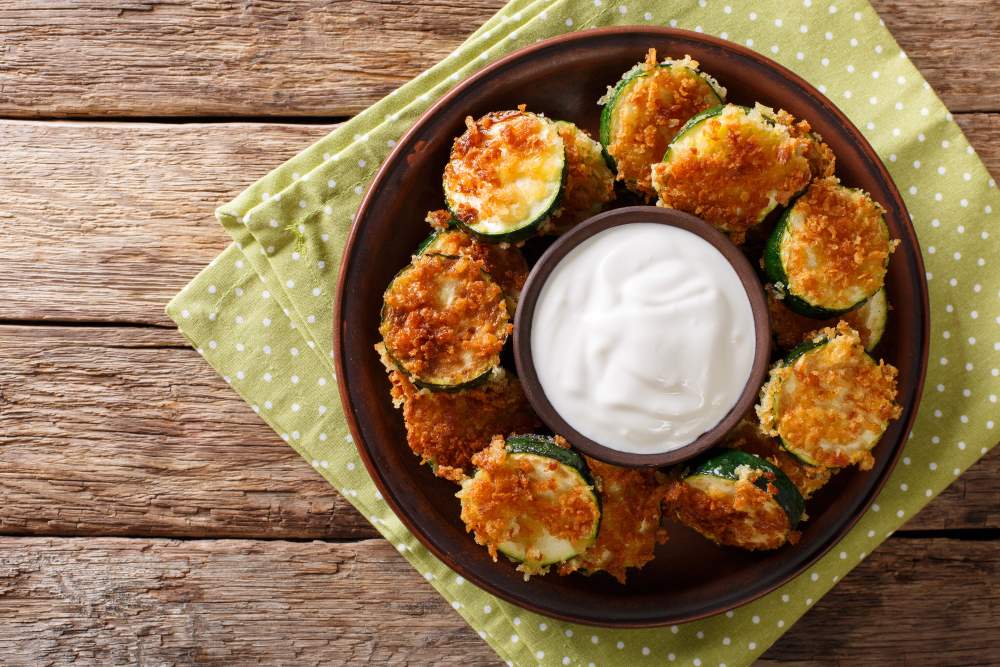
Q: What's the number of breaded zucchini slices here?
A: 15